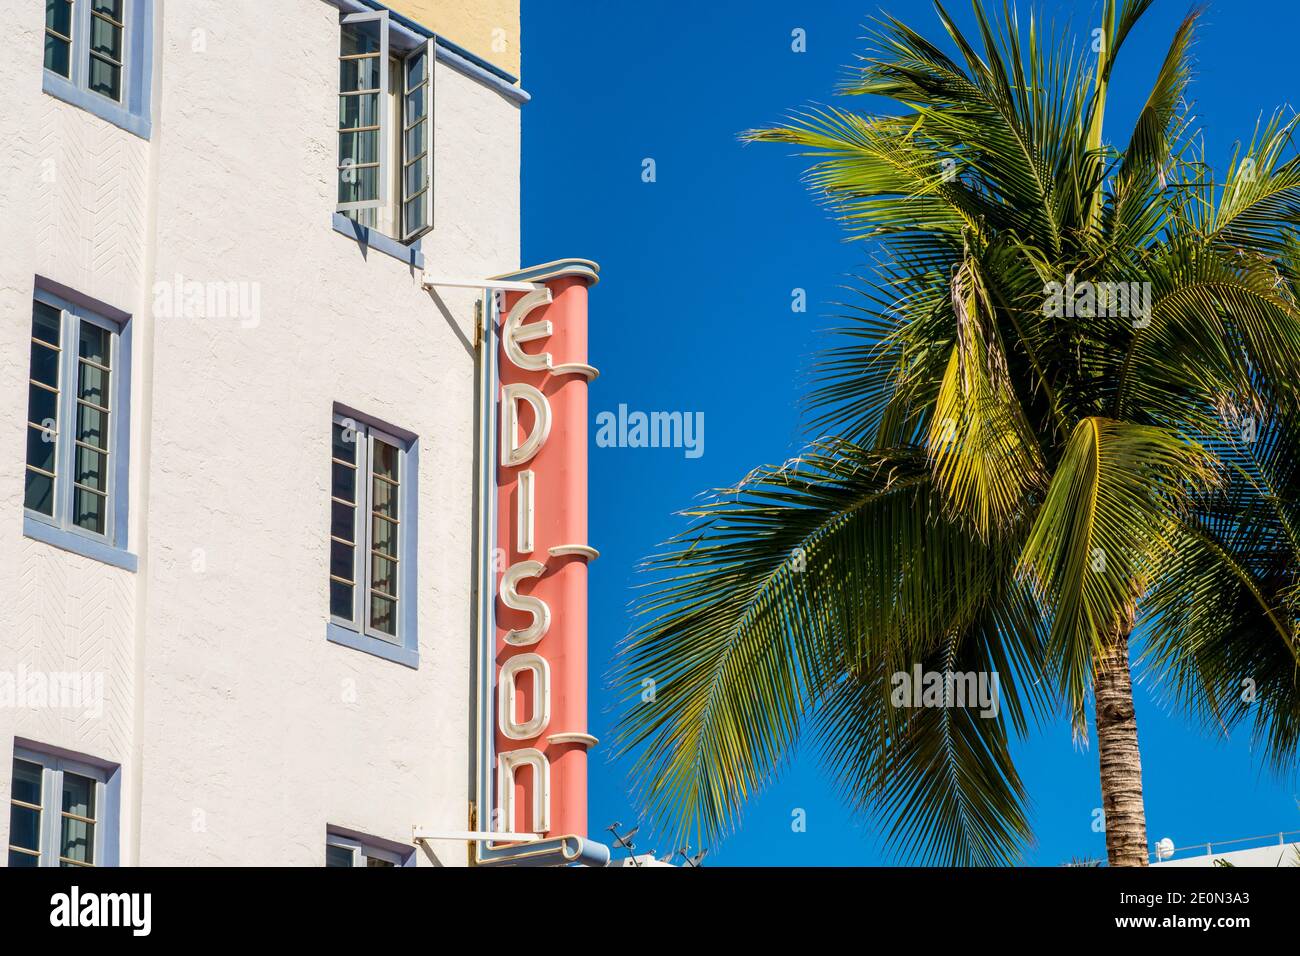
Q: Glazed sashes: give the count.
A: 12